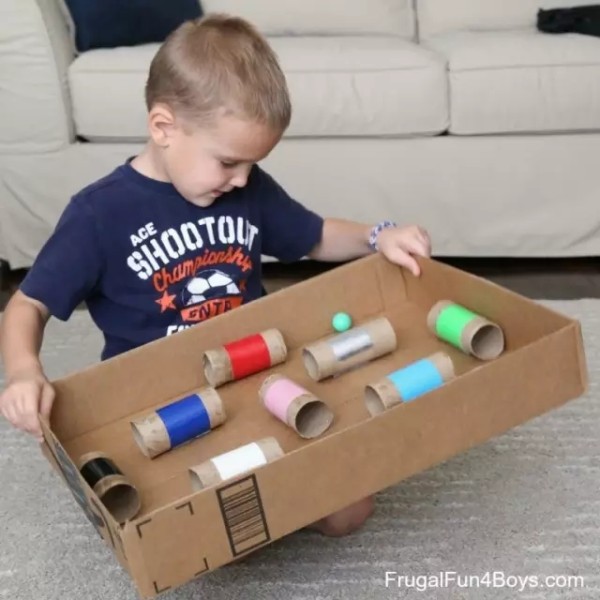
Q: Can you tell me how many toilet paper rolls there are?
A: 8